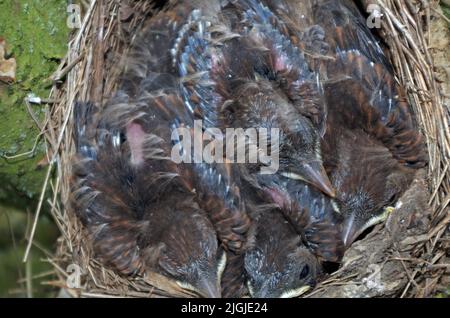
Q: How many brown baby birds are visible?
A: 4